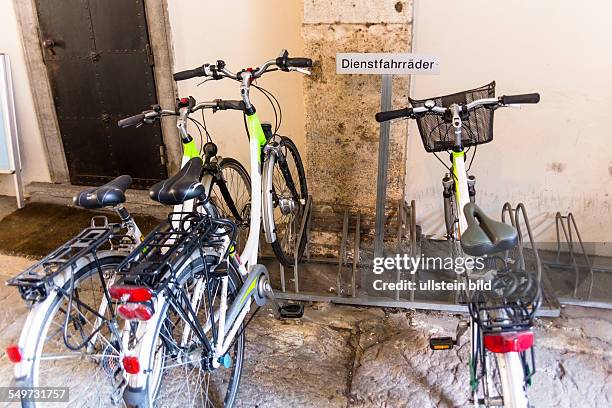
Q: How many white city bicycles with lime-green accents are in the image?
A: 3